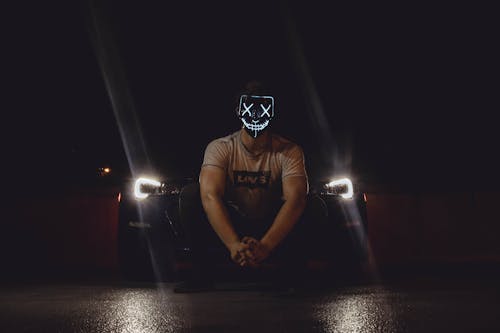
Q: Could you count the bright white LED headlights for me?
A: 2